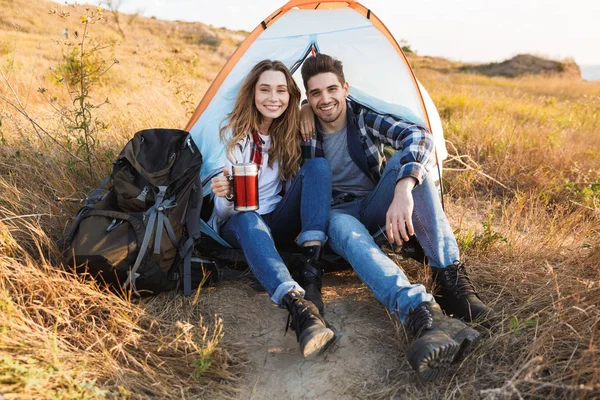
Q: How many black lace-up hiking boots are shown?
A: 4